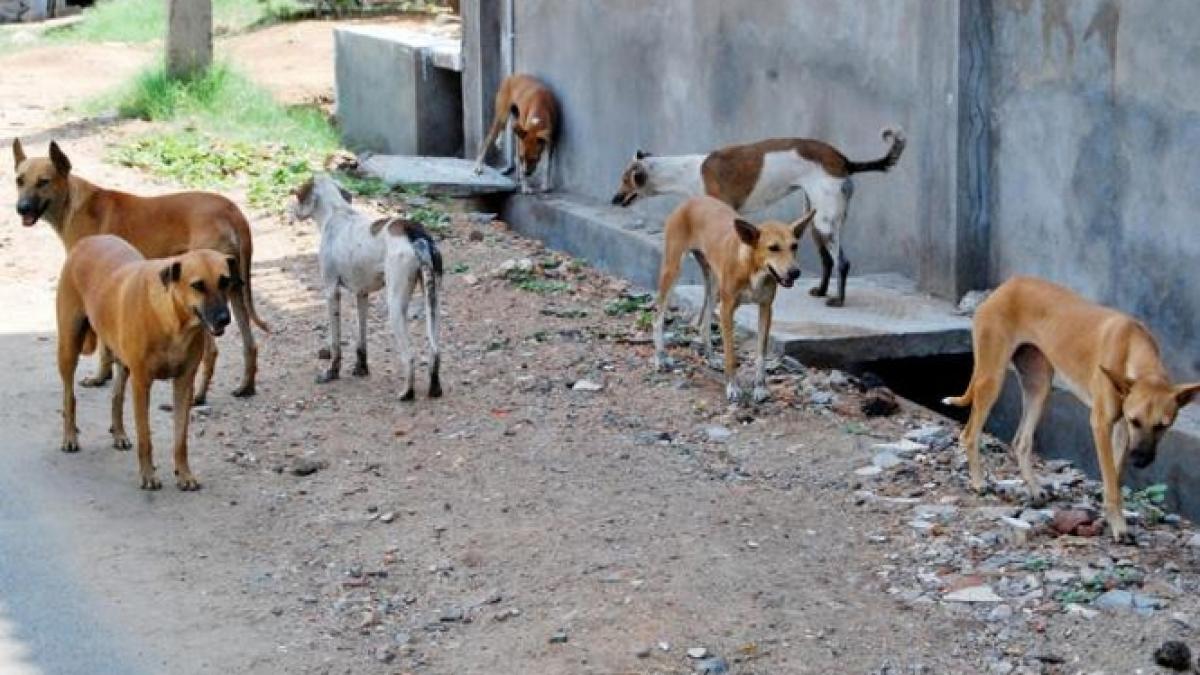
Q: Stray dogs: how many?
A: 7